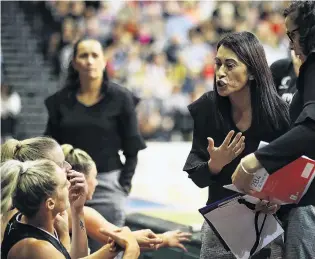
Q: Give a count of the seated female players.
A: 3